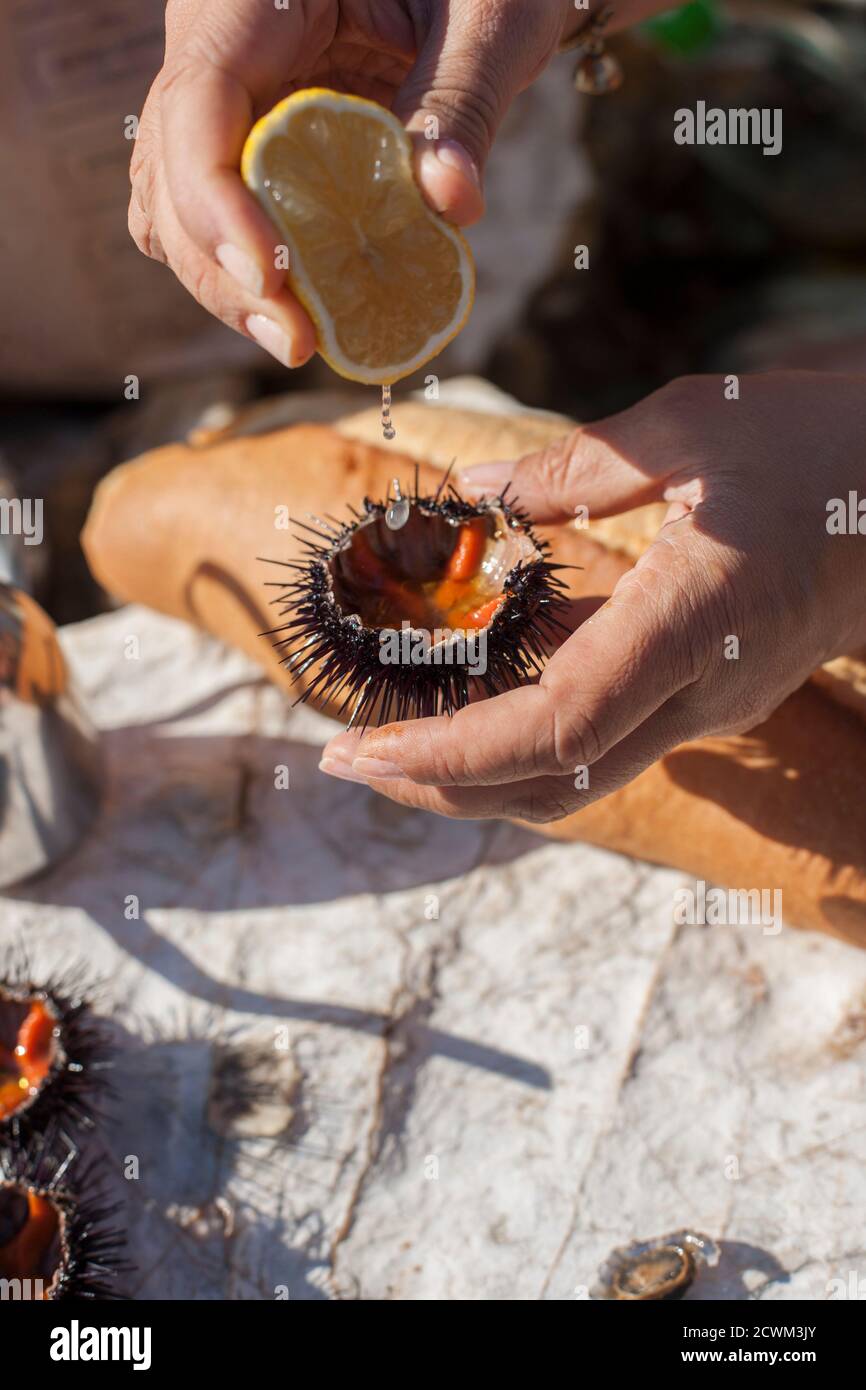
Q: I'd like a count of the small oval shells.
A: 1